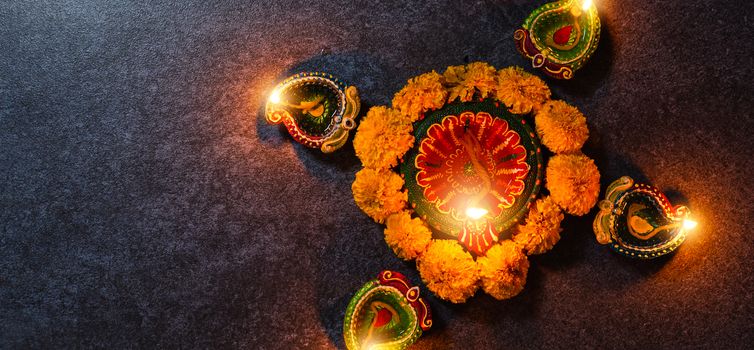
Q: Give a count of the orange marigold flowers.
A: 11